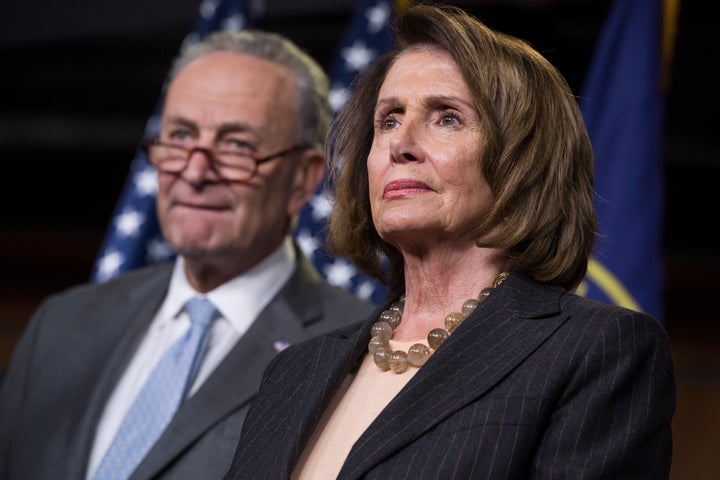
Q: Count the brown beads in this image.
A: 11